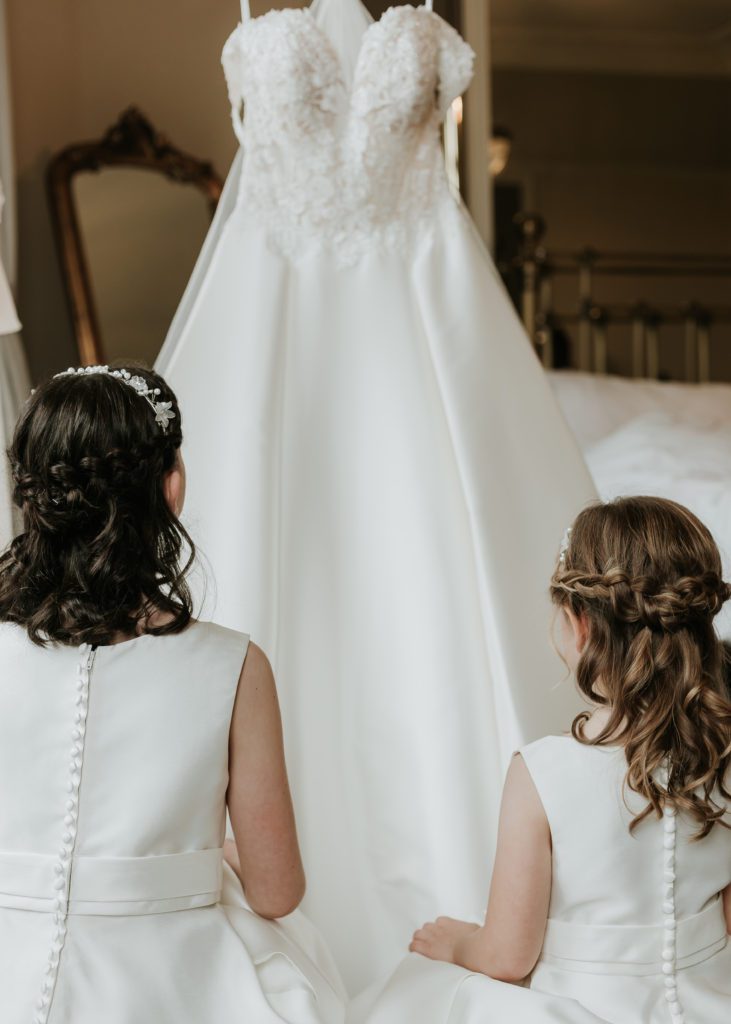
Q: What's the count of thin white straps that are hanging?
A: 2